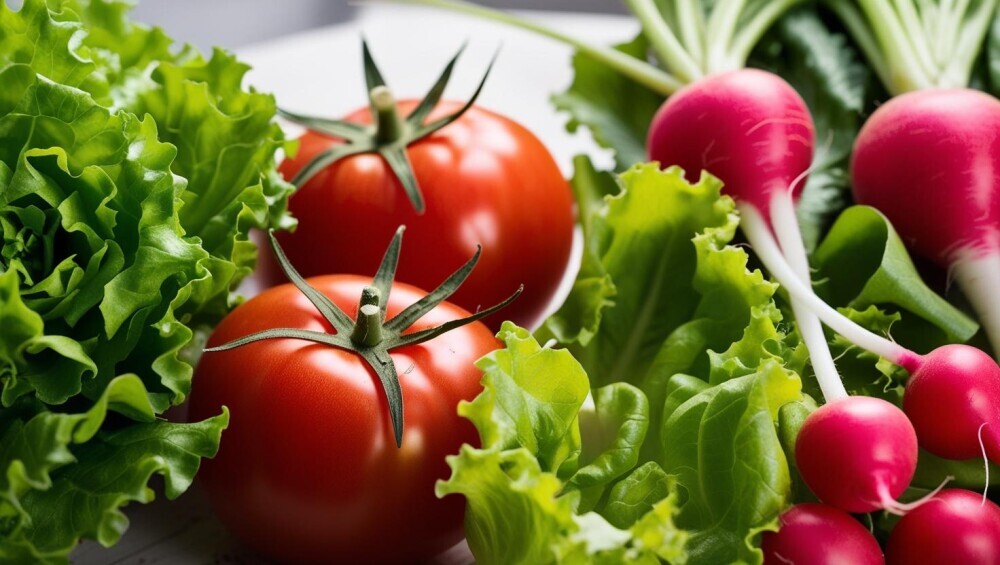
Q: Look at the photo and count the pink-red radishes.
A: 6